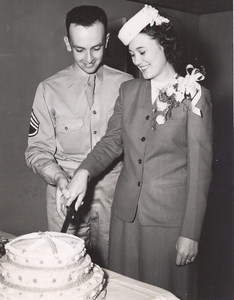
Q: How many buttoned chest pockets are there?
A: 1